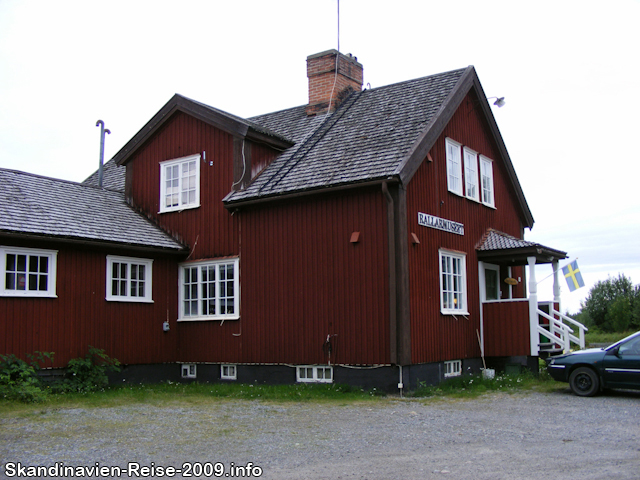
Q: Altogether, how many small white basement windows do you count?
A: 4